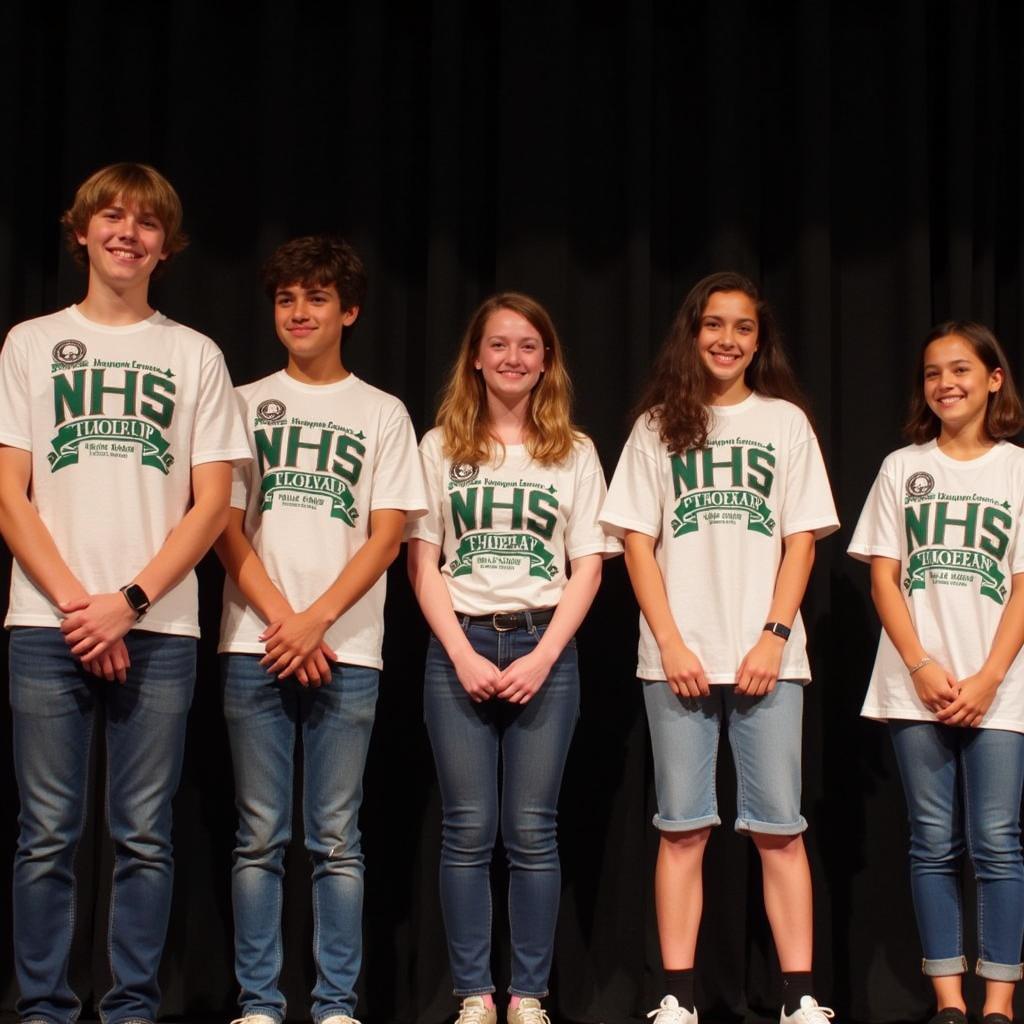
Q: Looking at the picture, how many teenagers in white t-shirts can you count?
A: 5